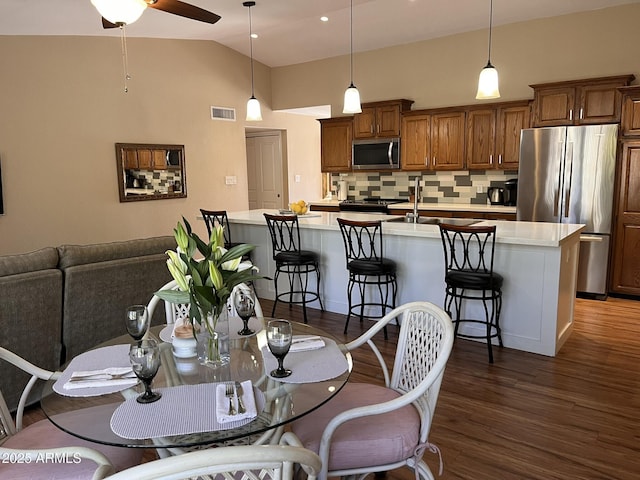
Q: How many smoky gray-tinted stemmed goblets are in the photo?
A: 4